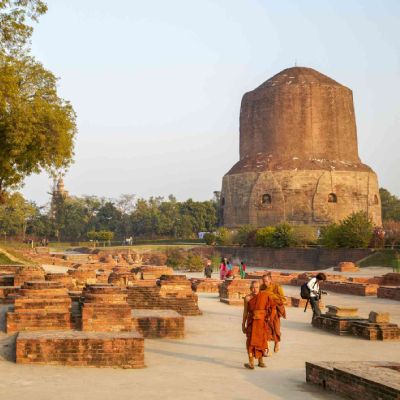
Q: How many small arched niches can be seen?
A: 4